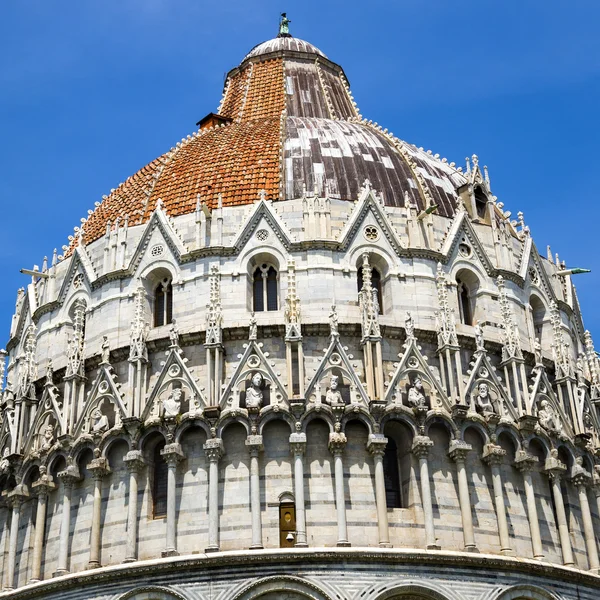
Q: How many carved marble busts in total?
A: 8